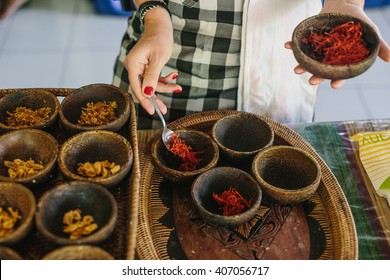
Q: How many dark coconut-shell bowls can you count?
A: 13